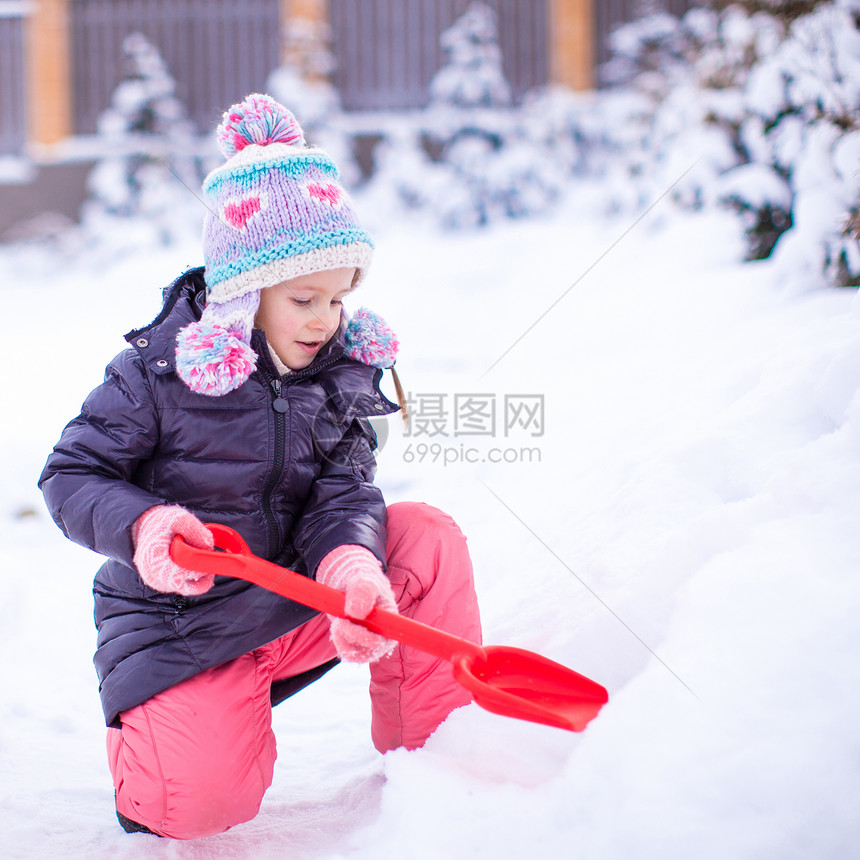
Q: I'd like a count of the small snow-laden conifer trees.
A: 3